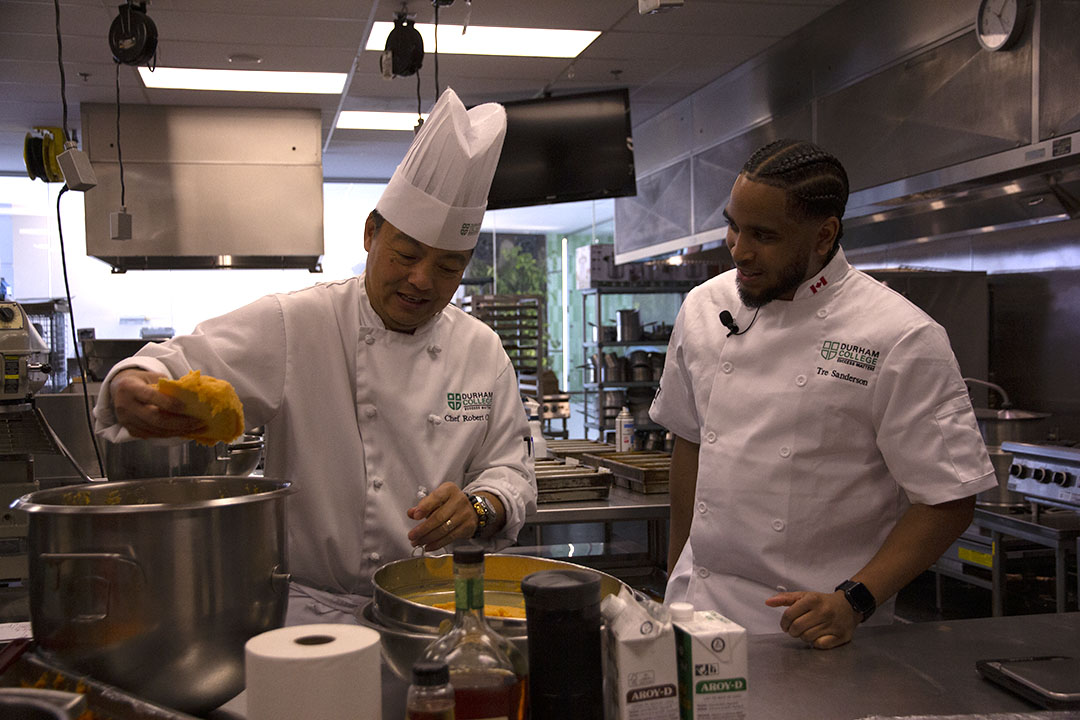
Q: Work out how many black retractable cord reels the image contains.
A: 2